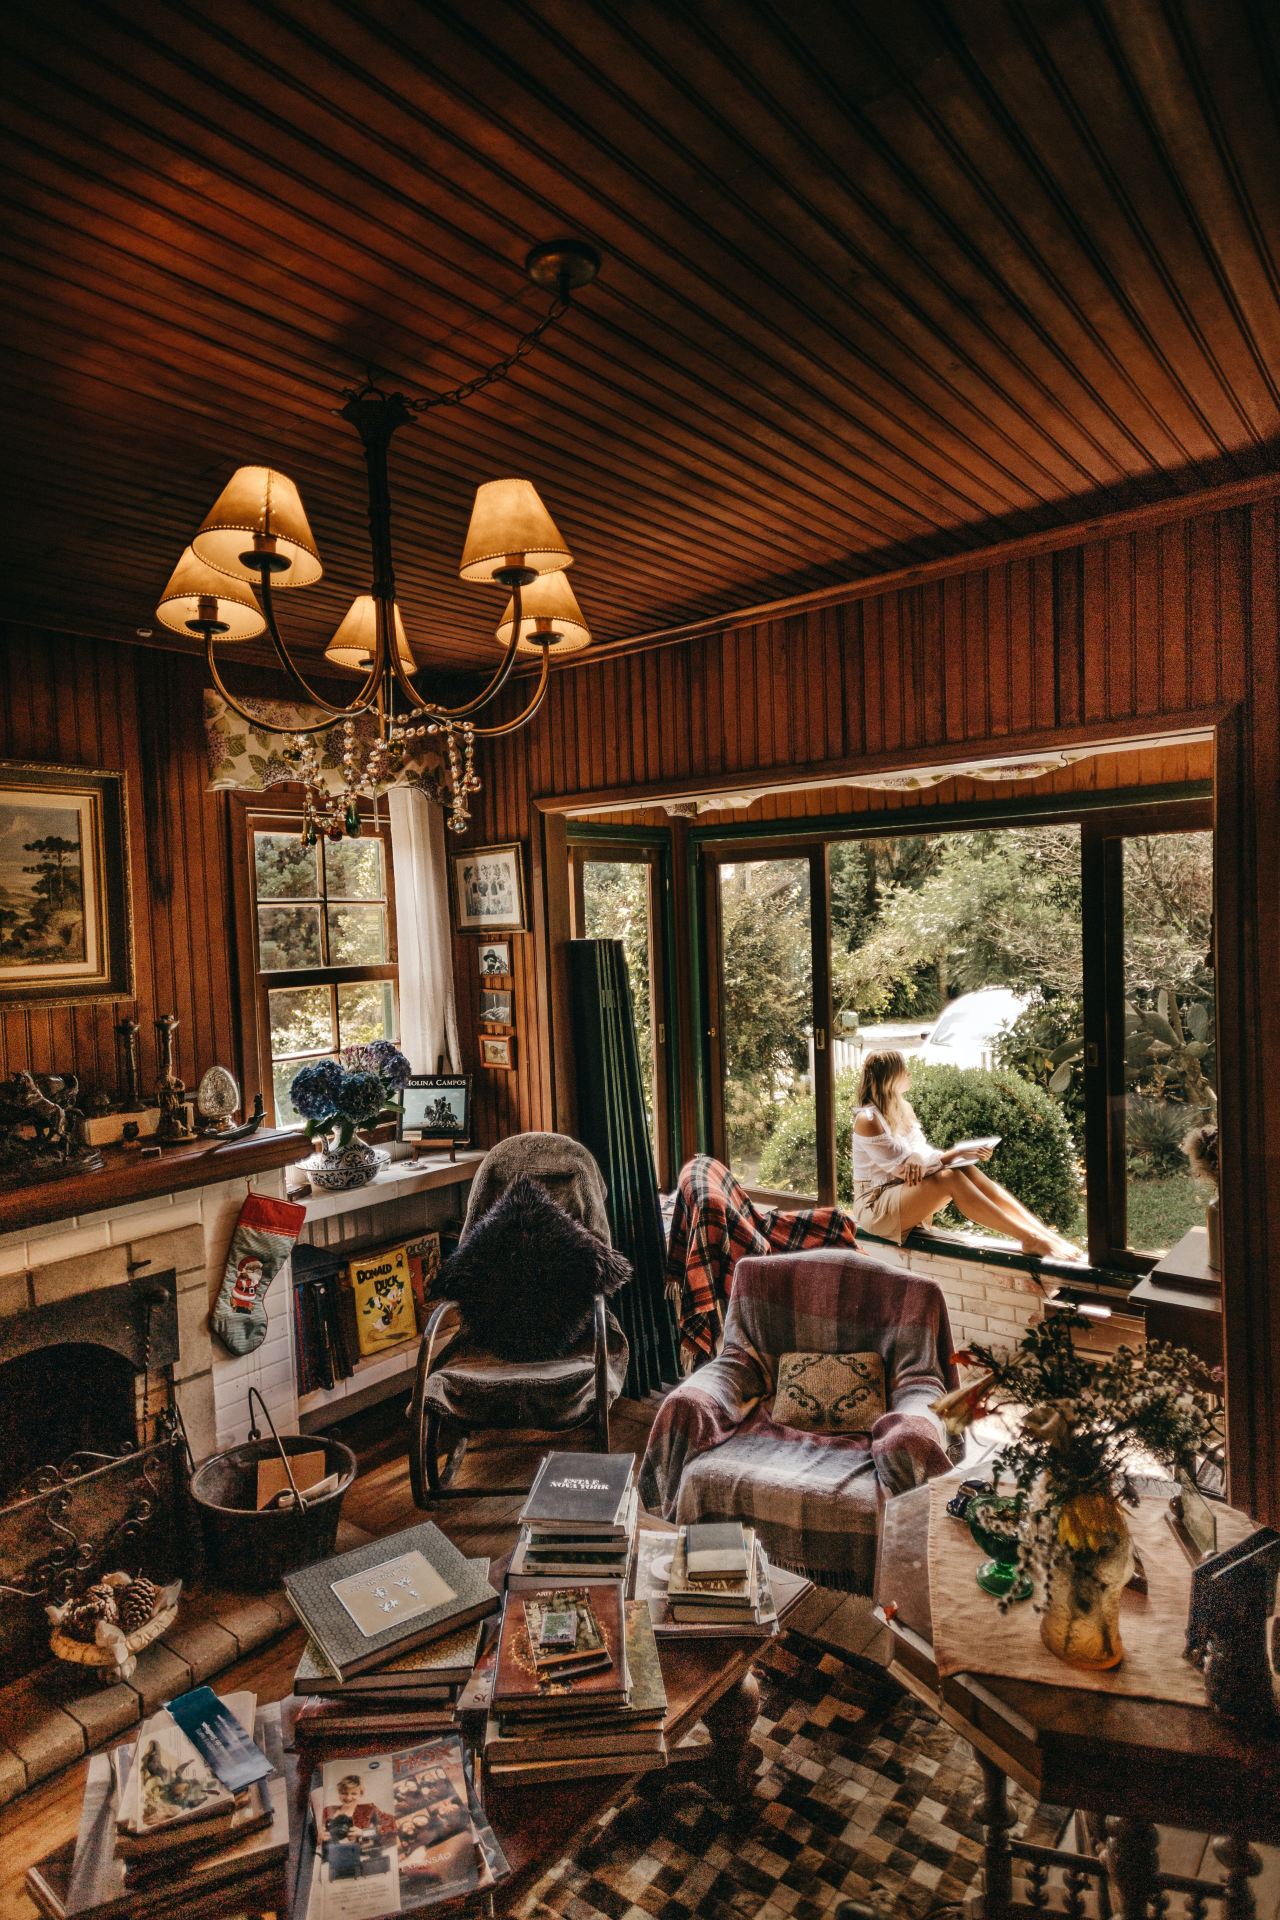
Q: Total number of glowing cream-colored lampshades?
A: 5